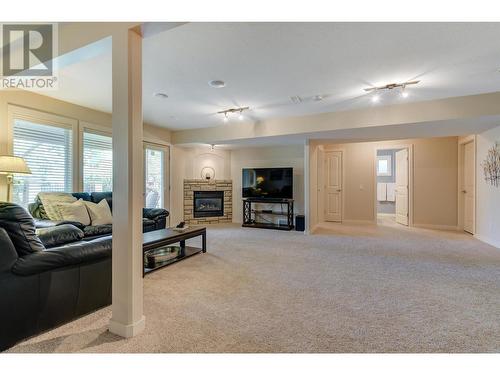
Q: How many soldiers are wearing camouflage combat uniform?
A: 0